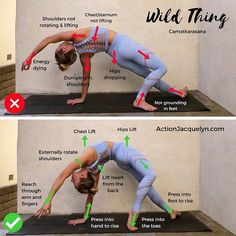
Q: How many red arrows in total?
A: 8